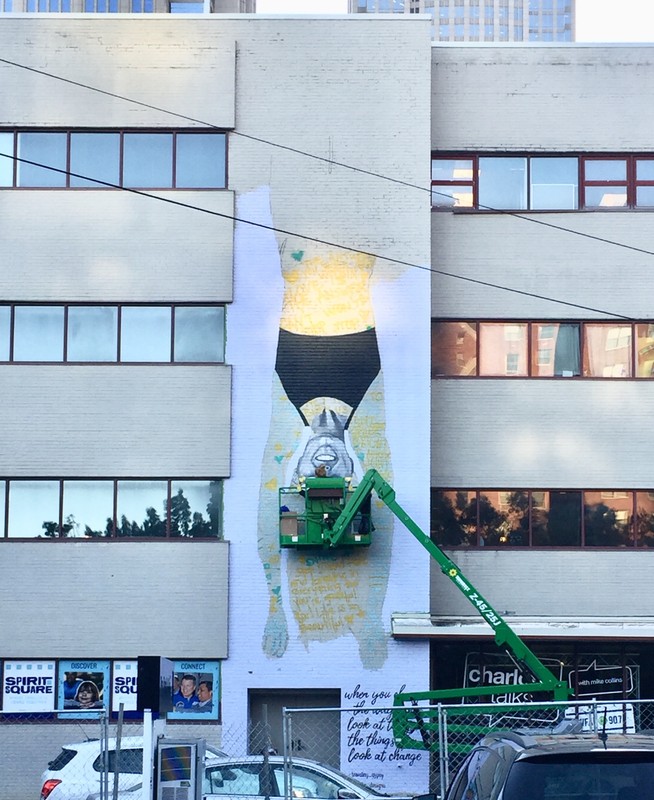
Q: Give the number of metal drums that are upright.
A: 0